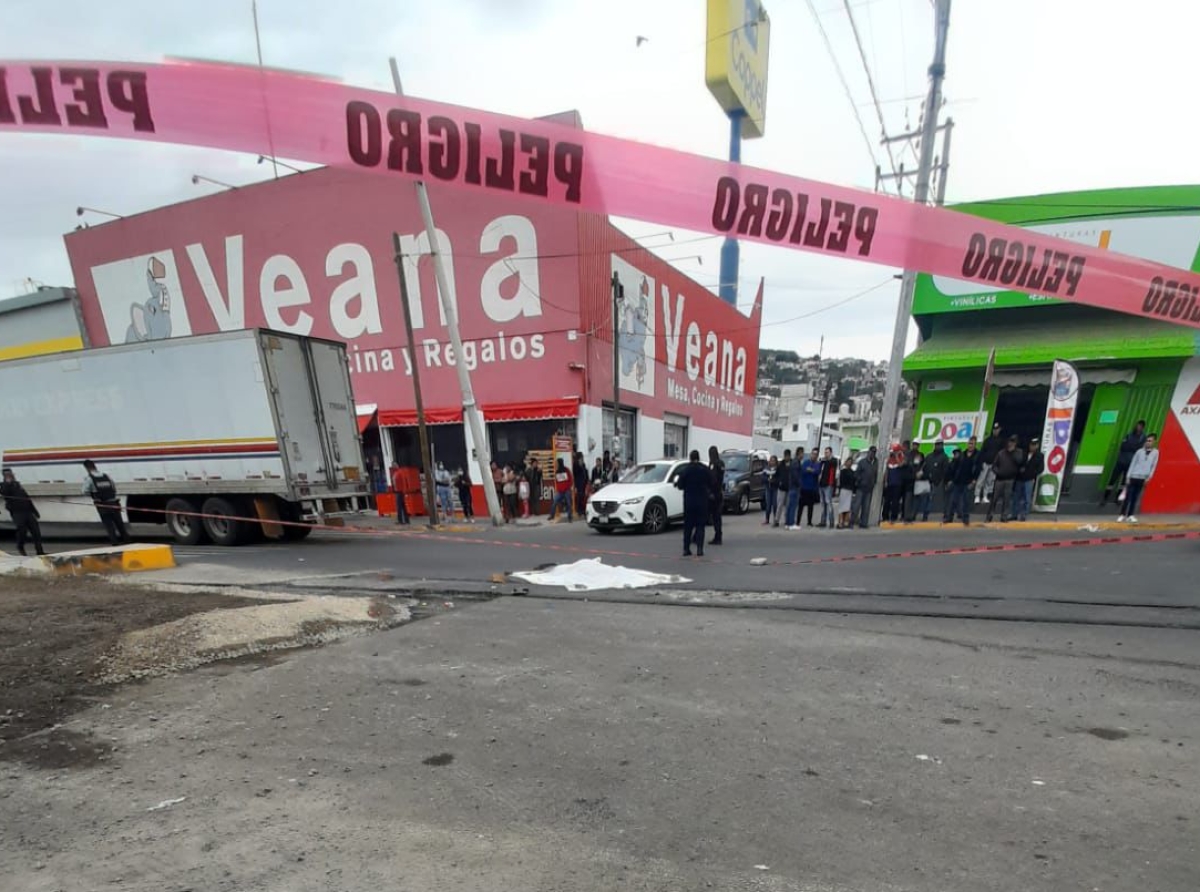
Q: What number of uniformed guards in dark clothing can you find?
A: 4